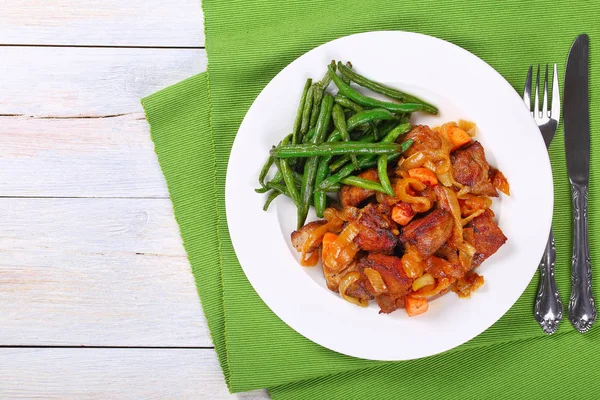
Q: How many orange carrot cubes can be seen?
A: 5